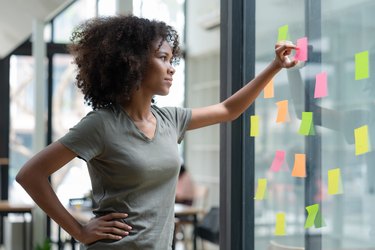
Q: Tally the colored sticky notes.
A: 15